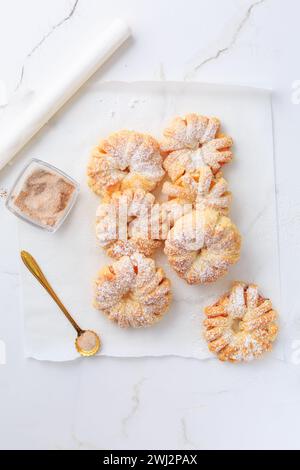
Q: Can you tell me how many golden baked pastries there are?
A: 7